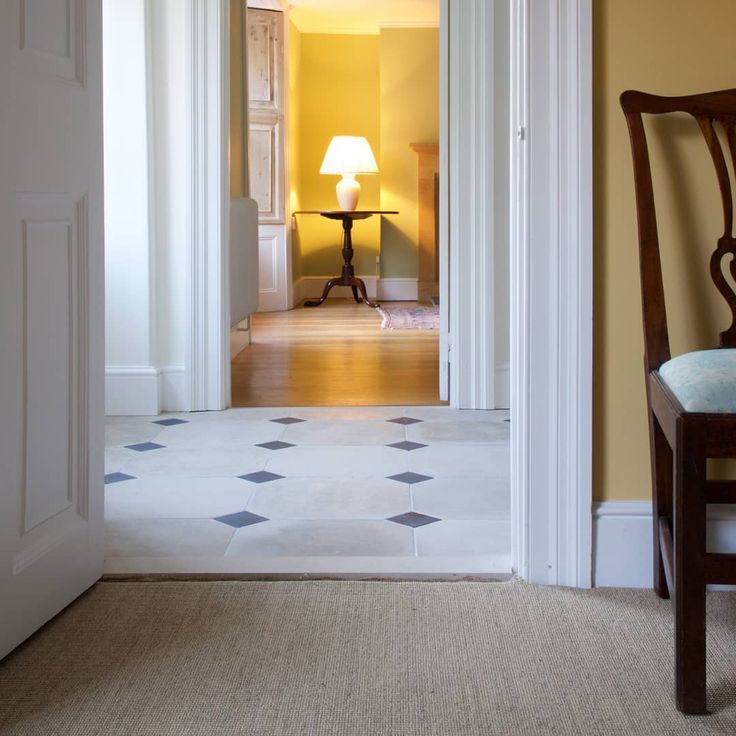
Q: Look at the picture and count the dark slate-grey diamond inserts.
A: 11